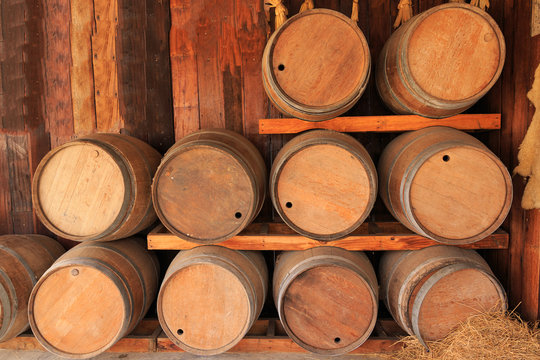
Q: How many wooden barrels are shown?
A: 11